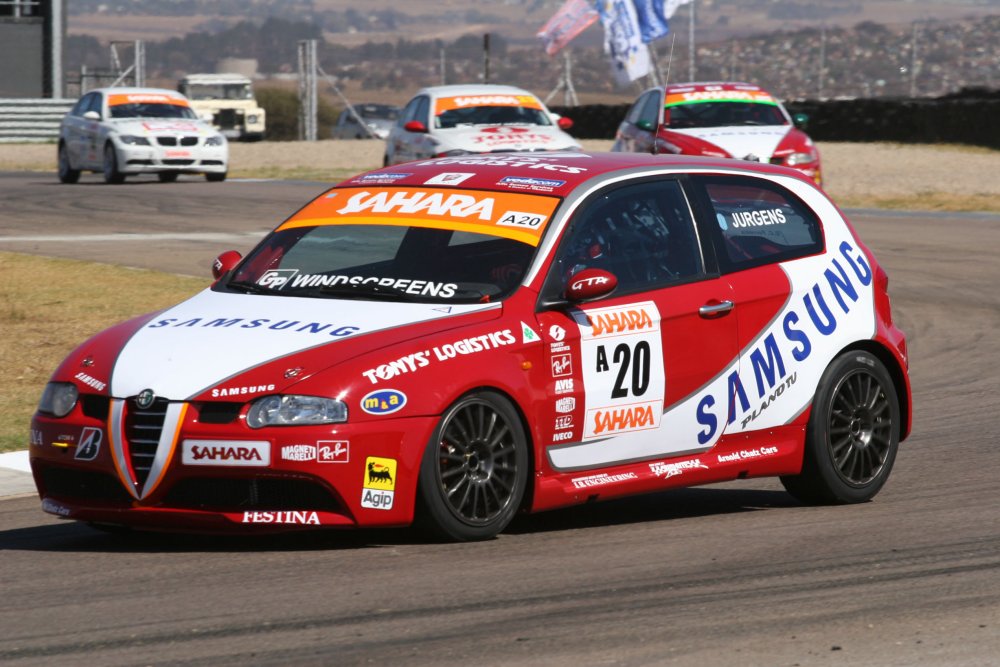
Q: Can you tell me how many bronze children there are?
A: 0